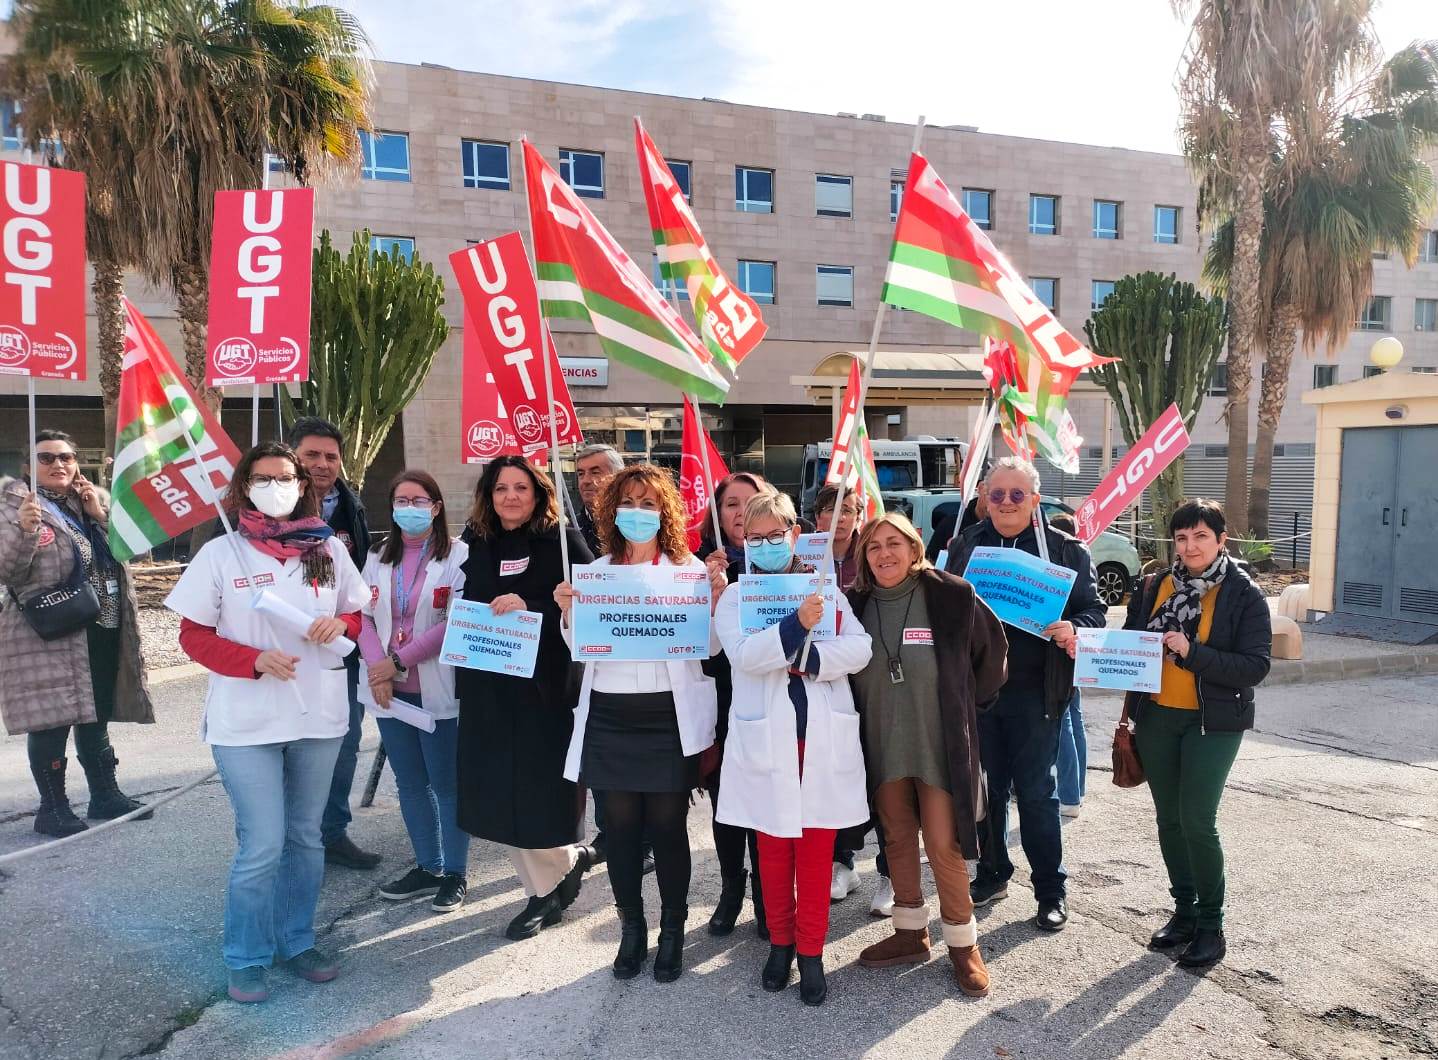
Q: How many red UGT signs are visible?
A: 5